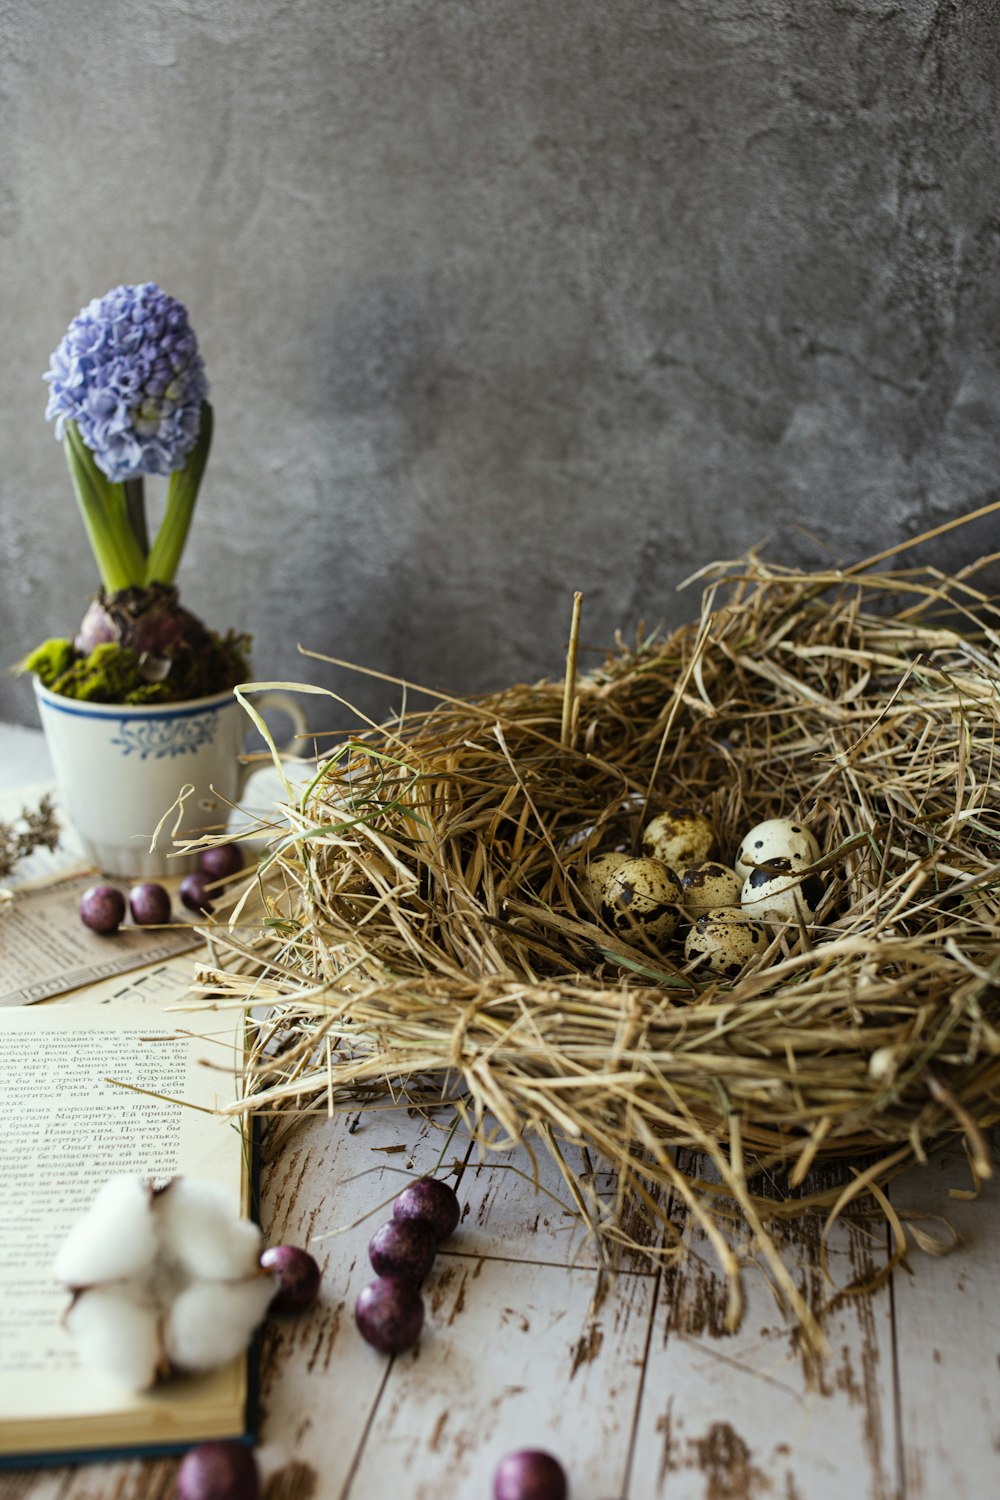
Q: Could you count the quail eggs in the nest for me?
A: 7